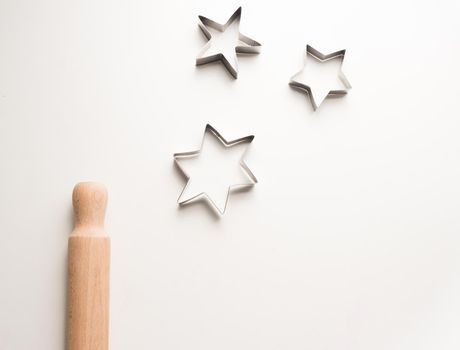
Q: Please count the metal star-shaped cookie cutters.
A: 3